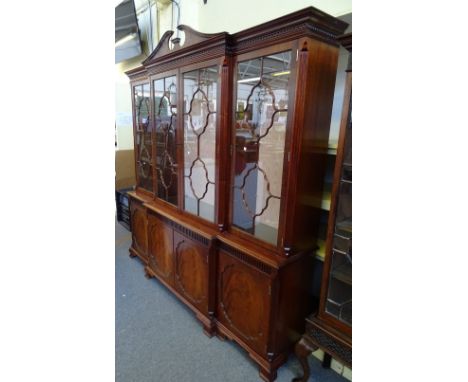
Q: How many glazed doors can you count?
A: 4